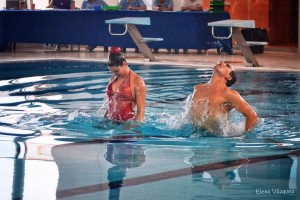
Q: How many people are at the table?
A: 5